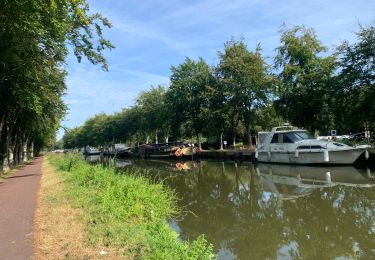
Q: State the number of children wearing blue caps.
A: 0